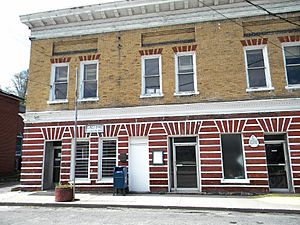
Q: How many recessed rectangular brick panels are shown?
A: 3